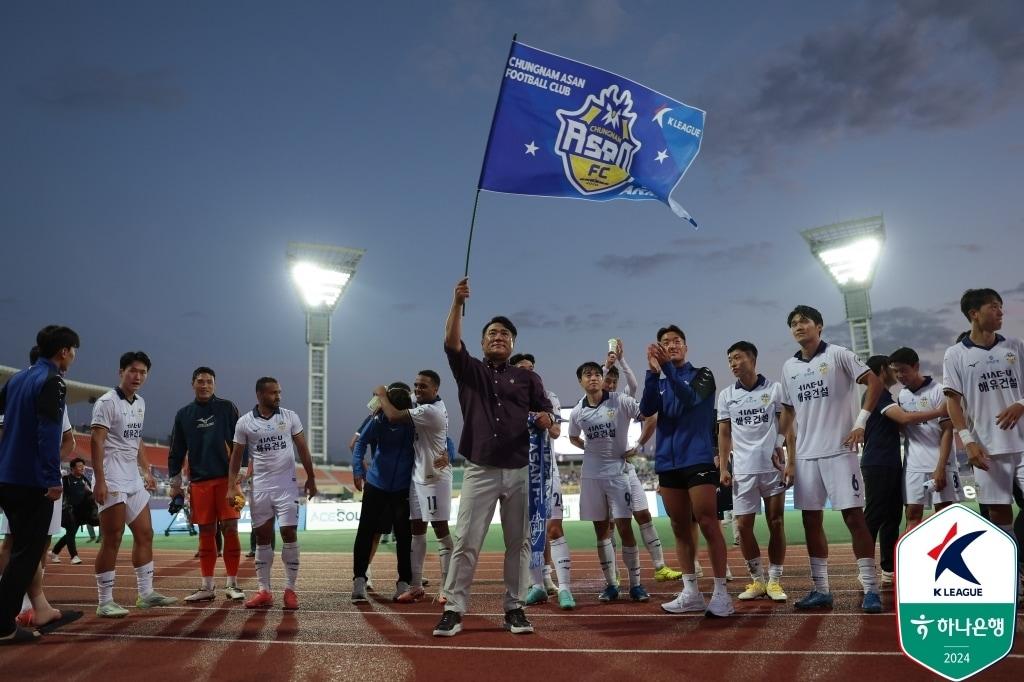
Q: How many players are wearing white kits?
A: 11